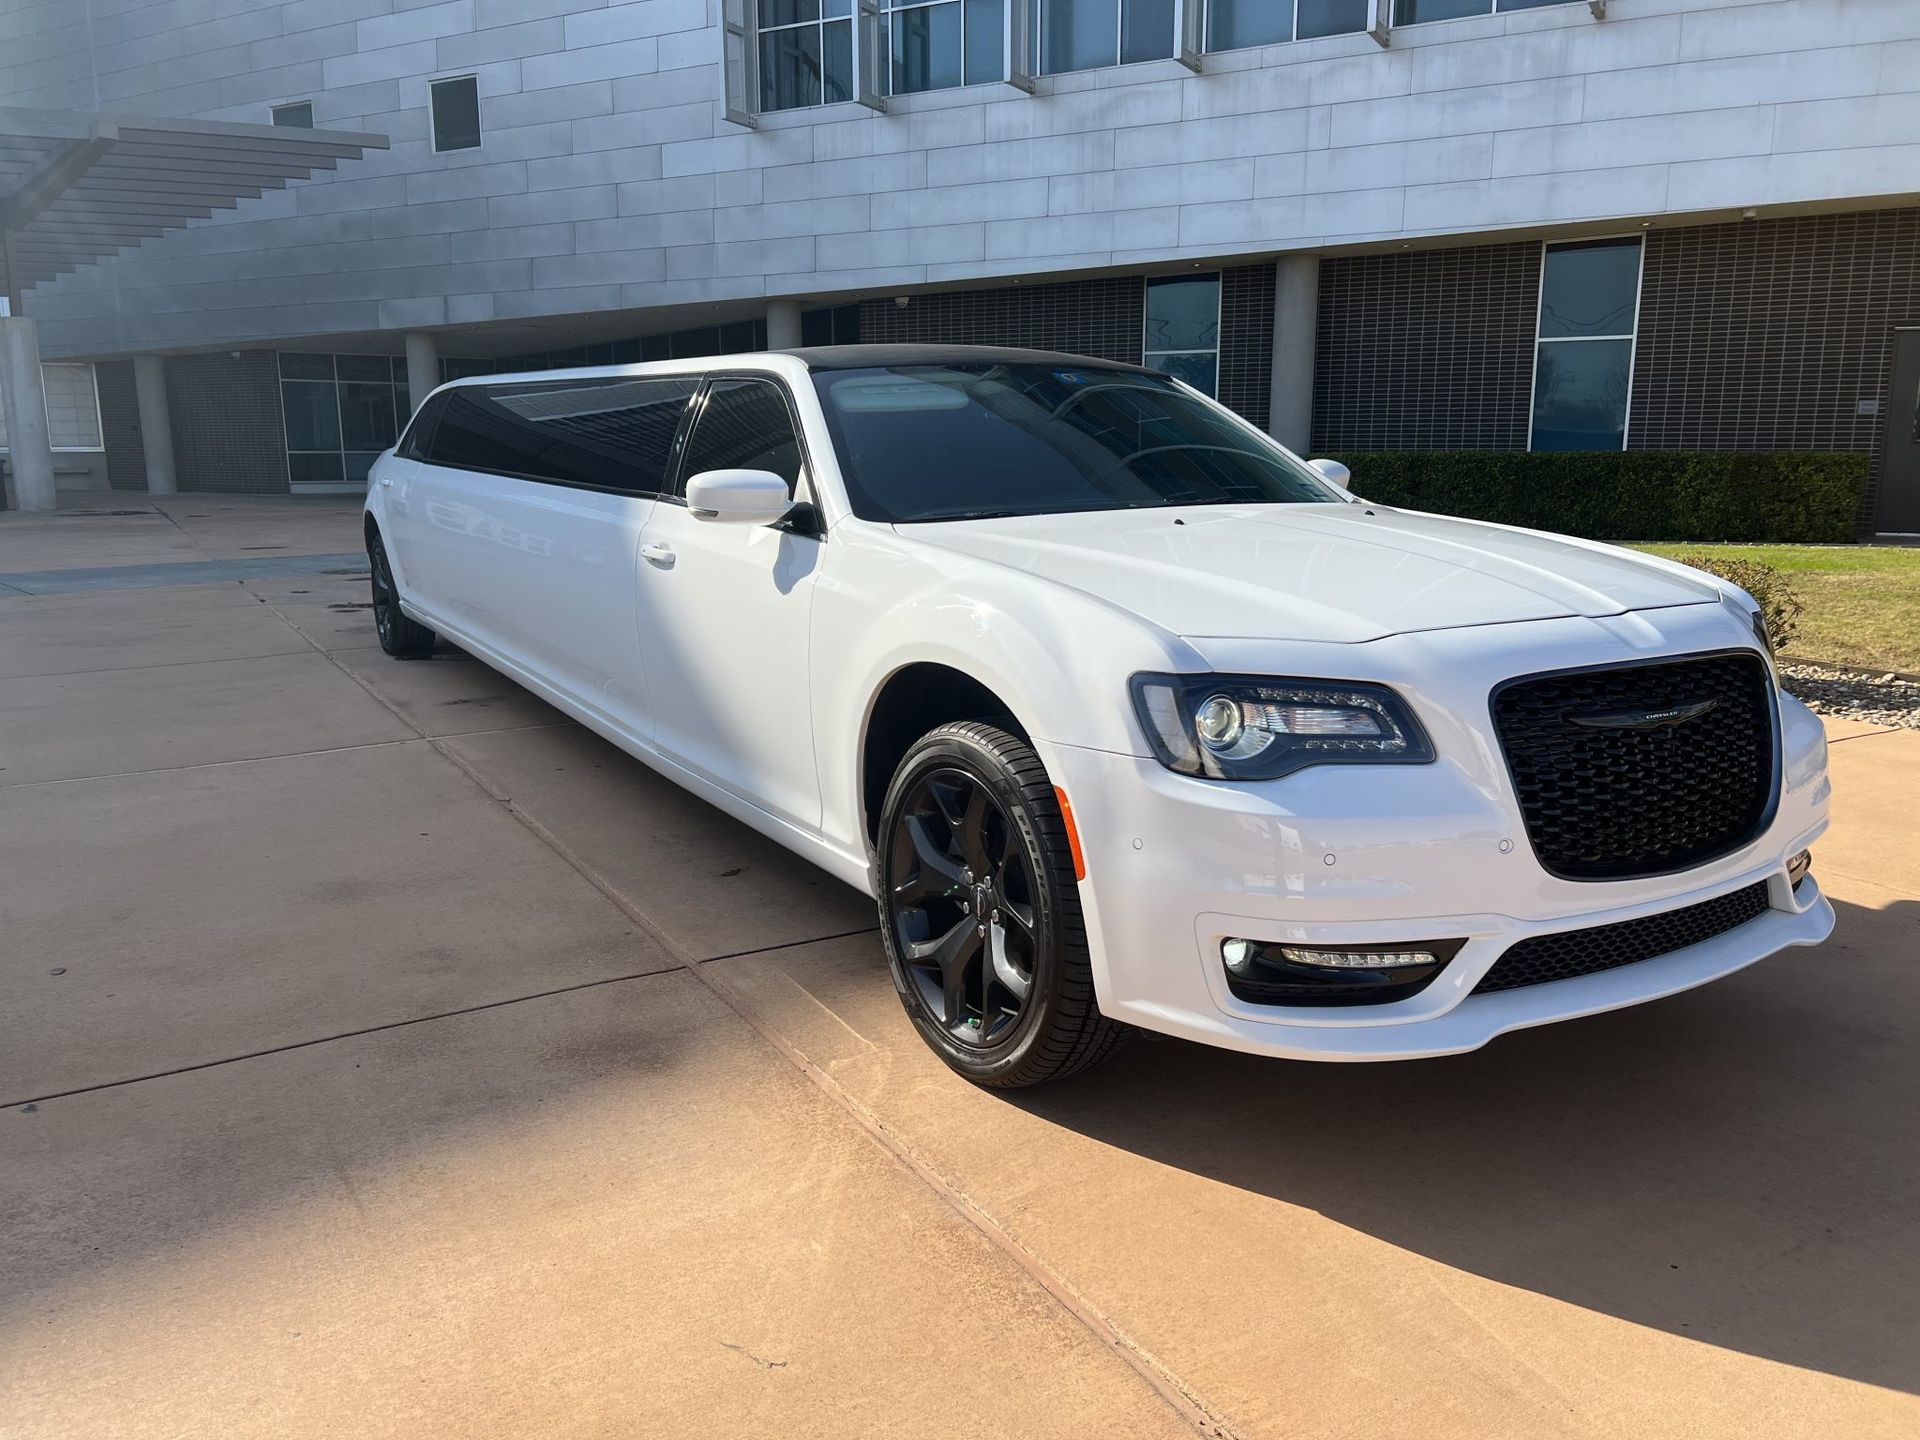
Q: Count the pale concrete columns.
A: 5